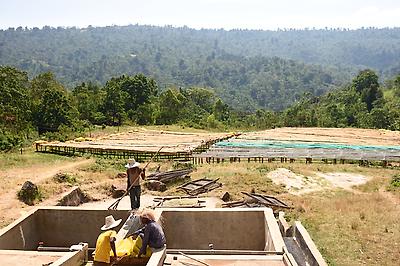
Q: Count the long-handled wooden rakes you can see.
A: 1